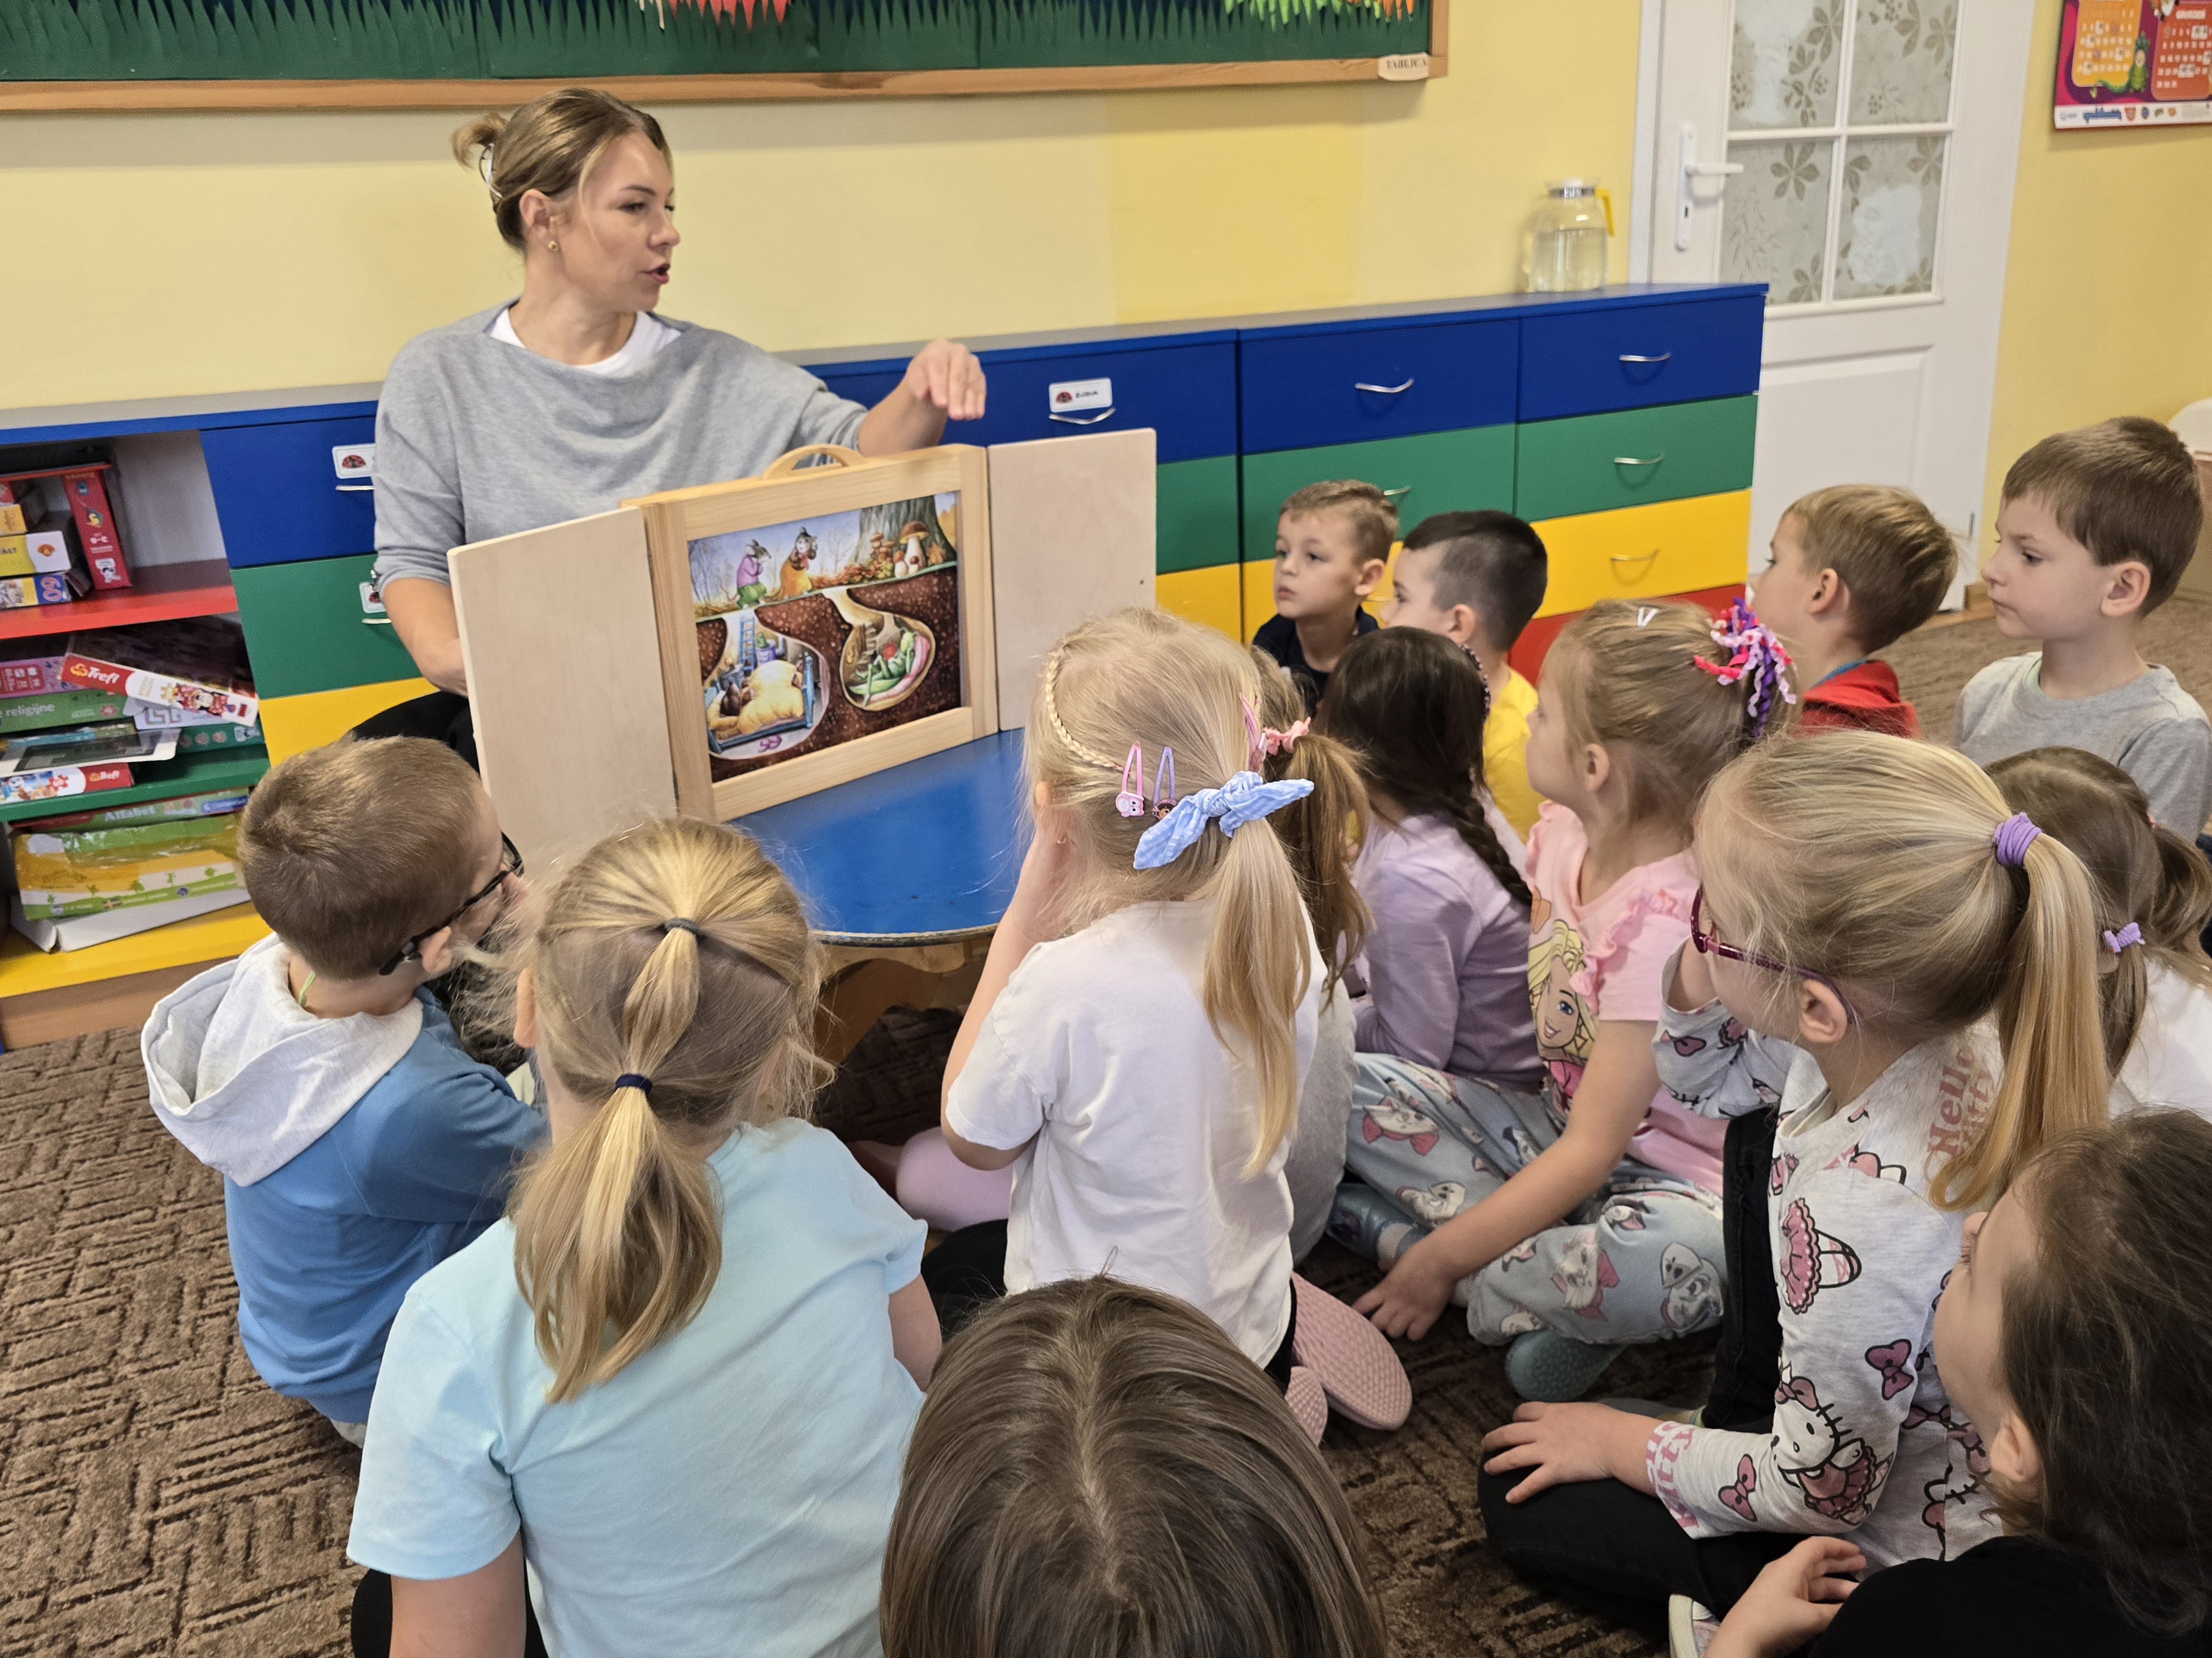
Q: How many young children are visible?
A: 14